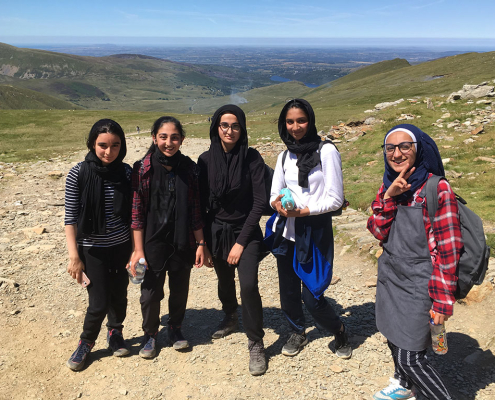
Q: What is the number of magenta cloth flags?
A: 0